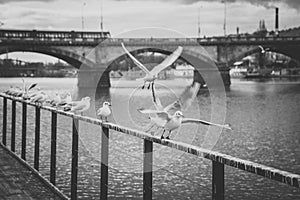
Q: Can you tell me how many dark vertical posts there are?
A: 9